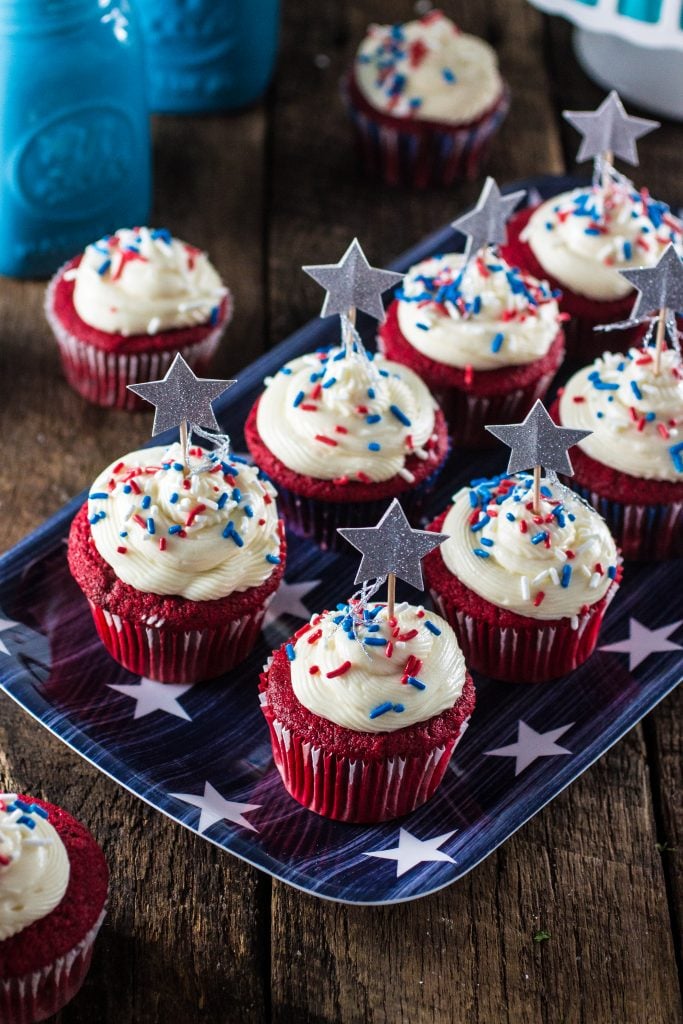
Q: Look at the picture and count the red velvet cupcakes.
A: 10